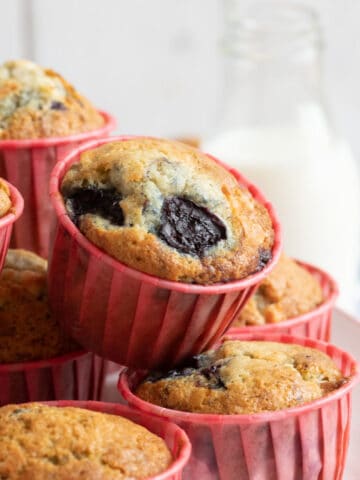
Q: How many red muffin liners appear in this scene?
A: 7